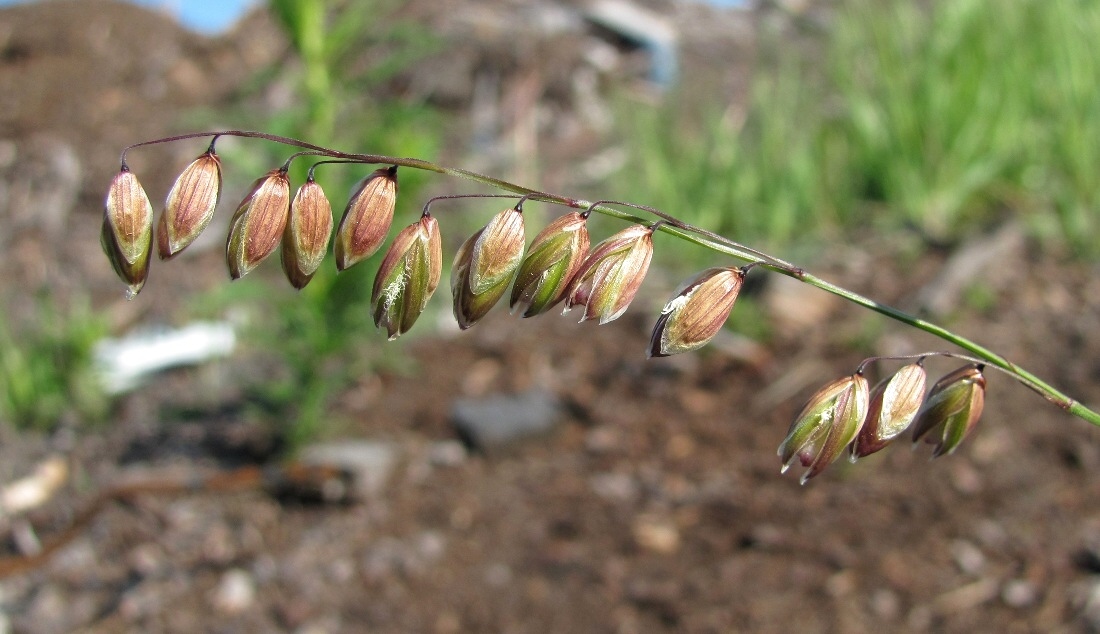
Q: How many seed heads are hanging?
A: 13